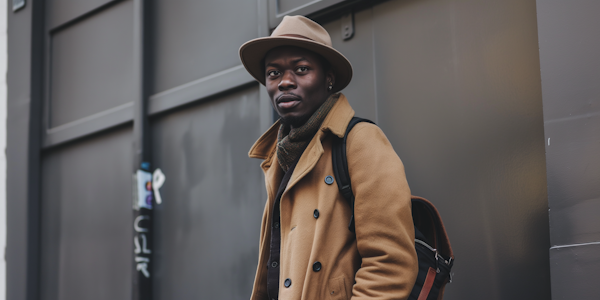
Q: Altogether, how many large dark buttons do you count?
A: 4